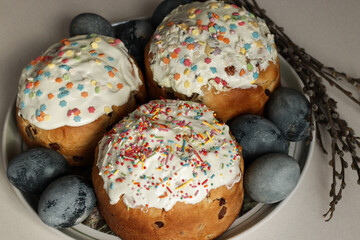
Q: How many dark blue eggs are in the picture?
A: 8